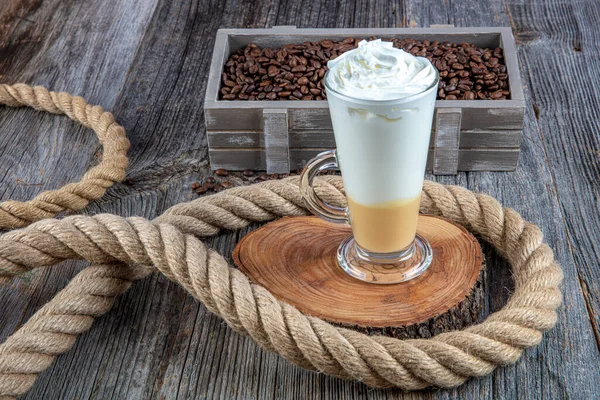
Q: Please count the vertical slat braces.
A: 2